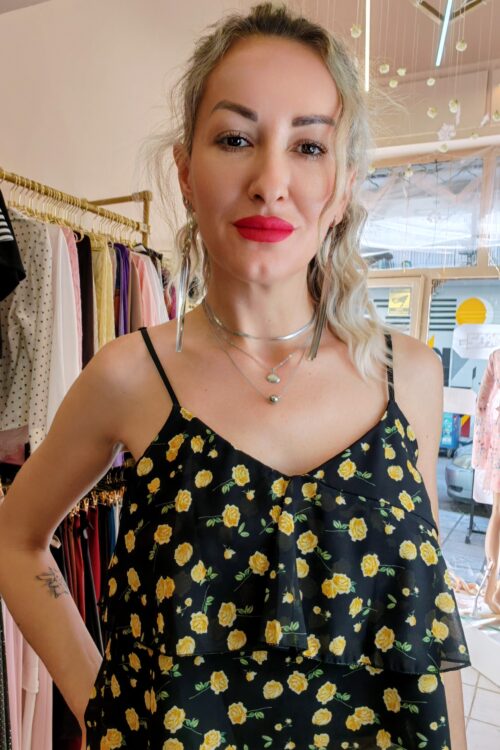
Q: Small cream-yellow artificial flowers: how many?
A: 13